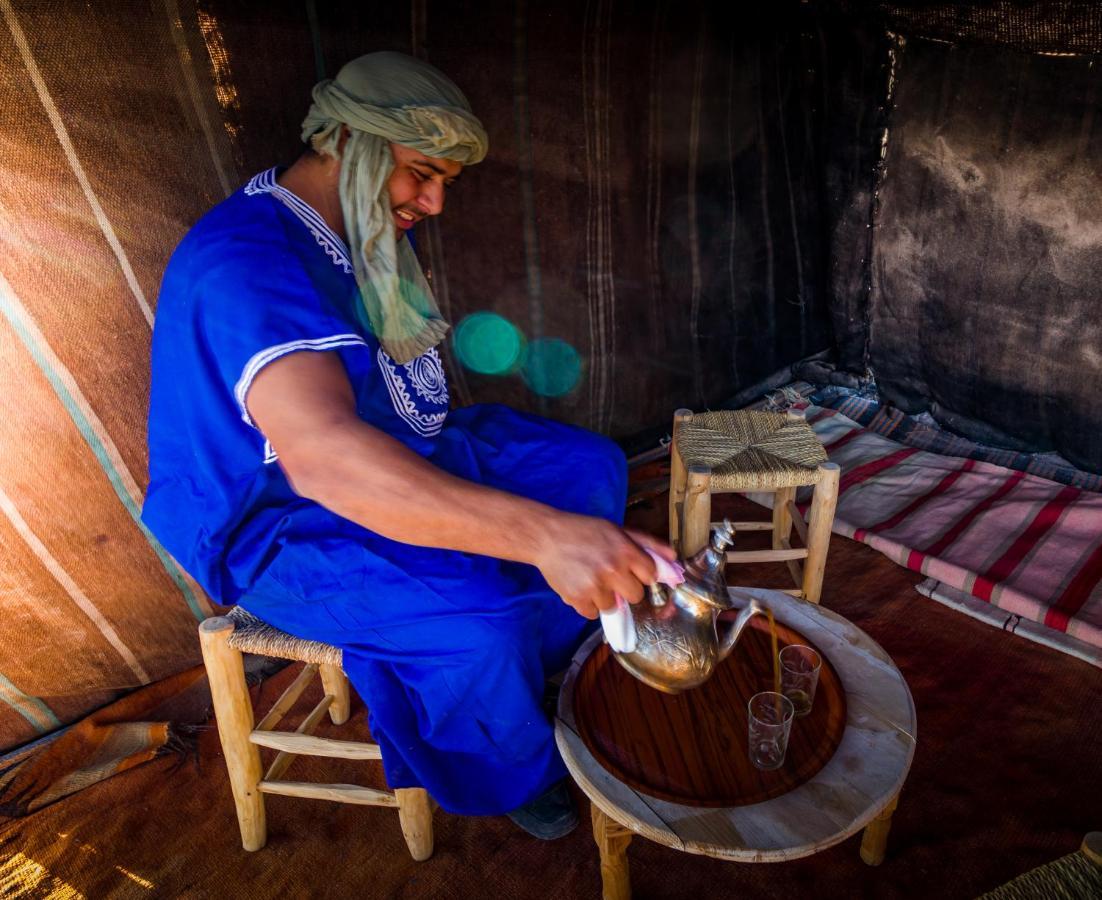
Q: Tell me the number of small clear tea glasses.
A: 2